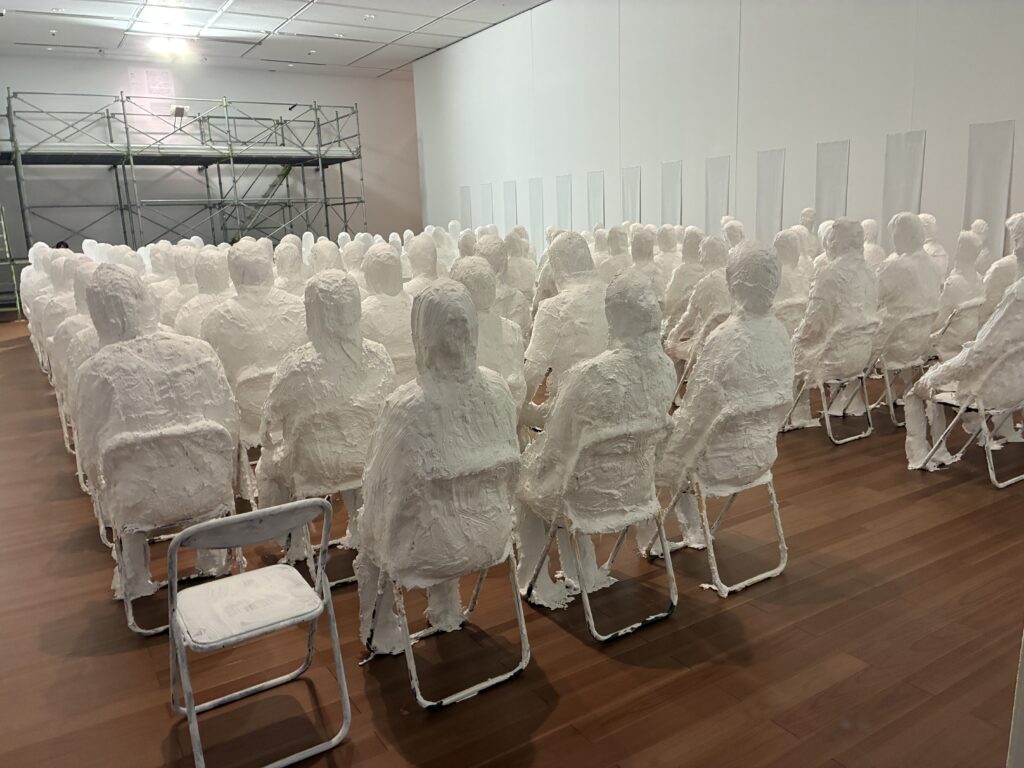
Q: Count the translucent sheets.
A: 13